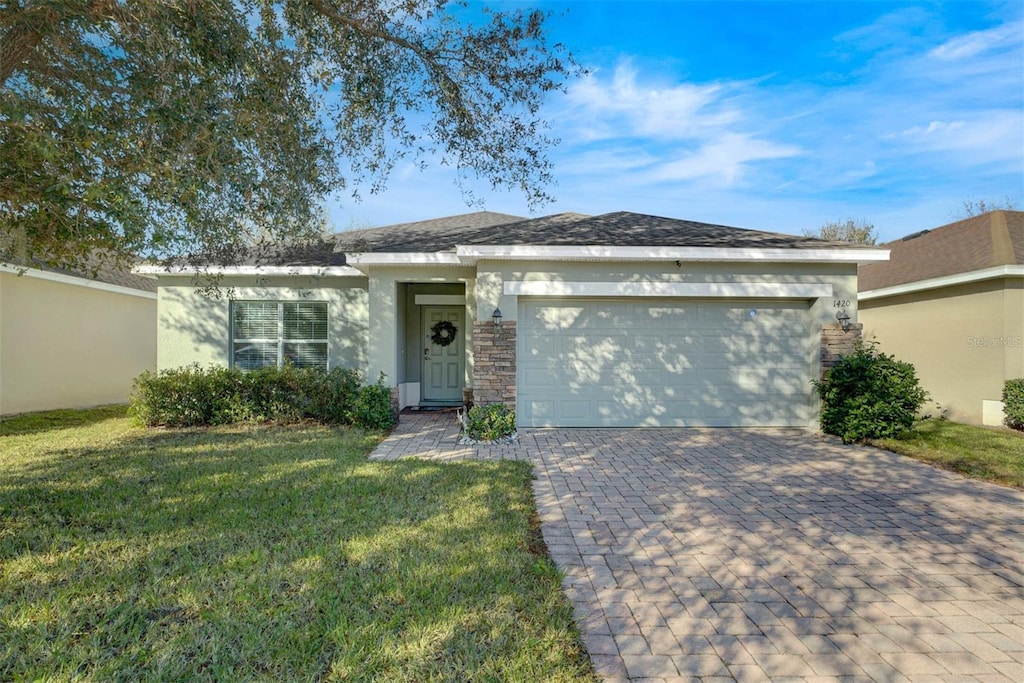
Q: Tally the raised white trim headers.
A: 2